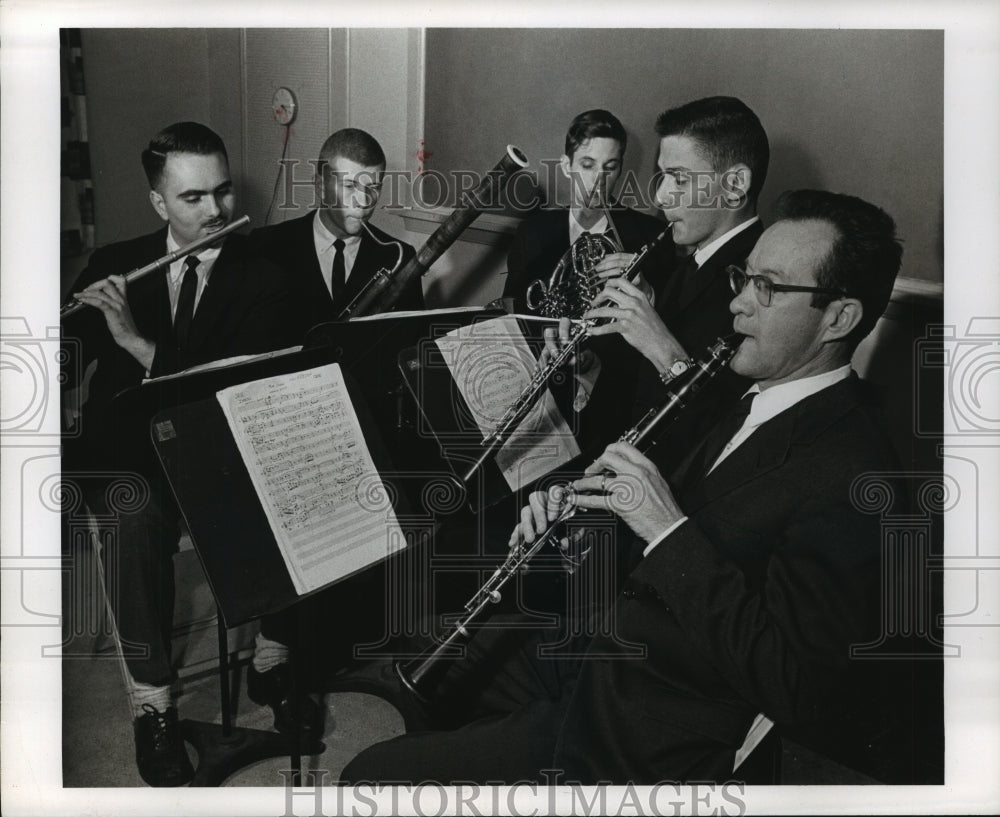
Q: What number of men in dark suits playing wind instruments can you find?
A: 5